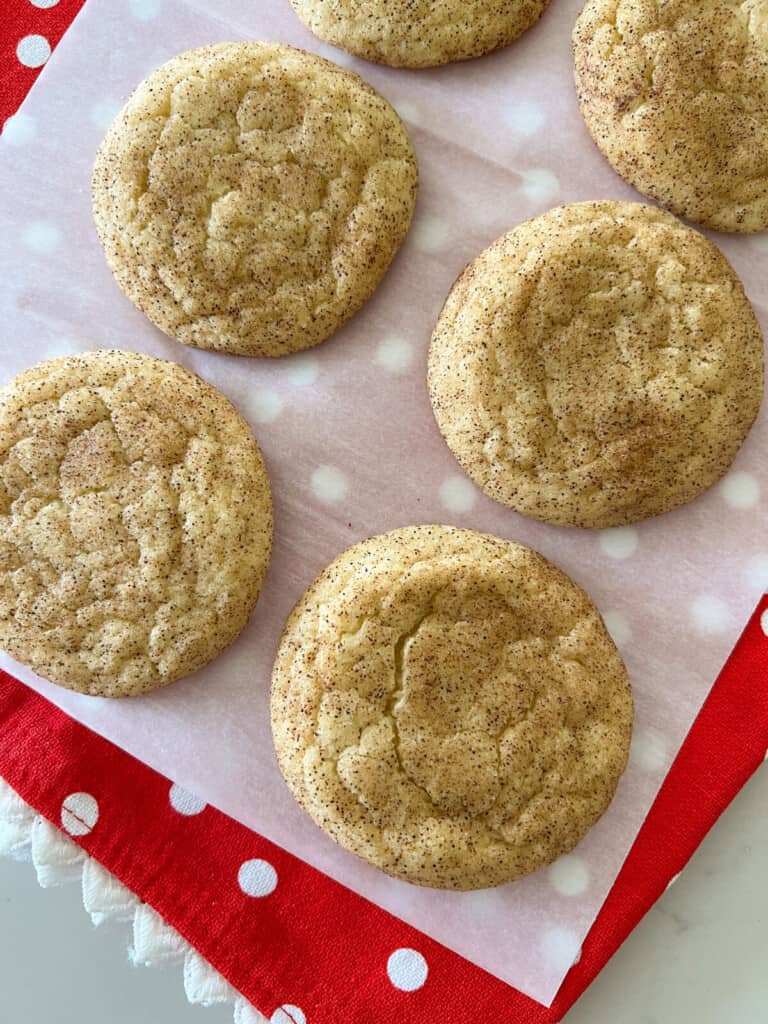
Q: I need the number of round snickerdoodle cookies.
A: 6